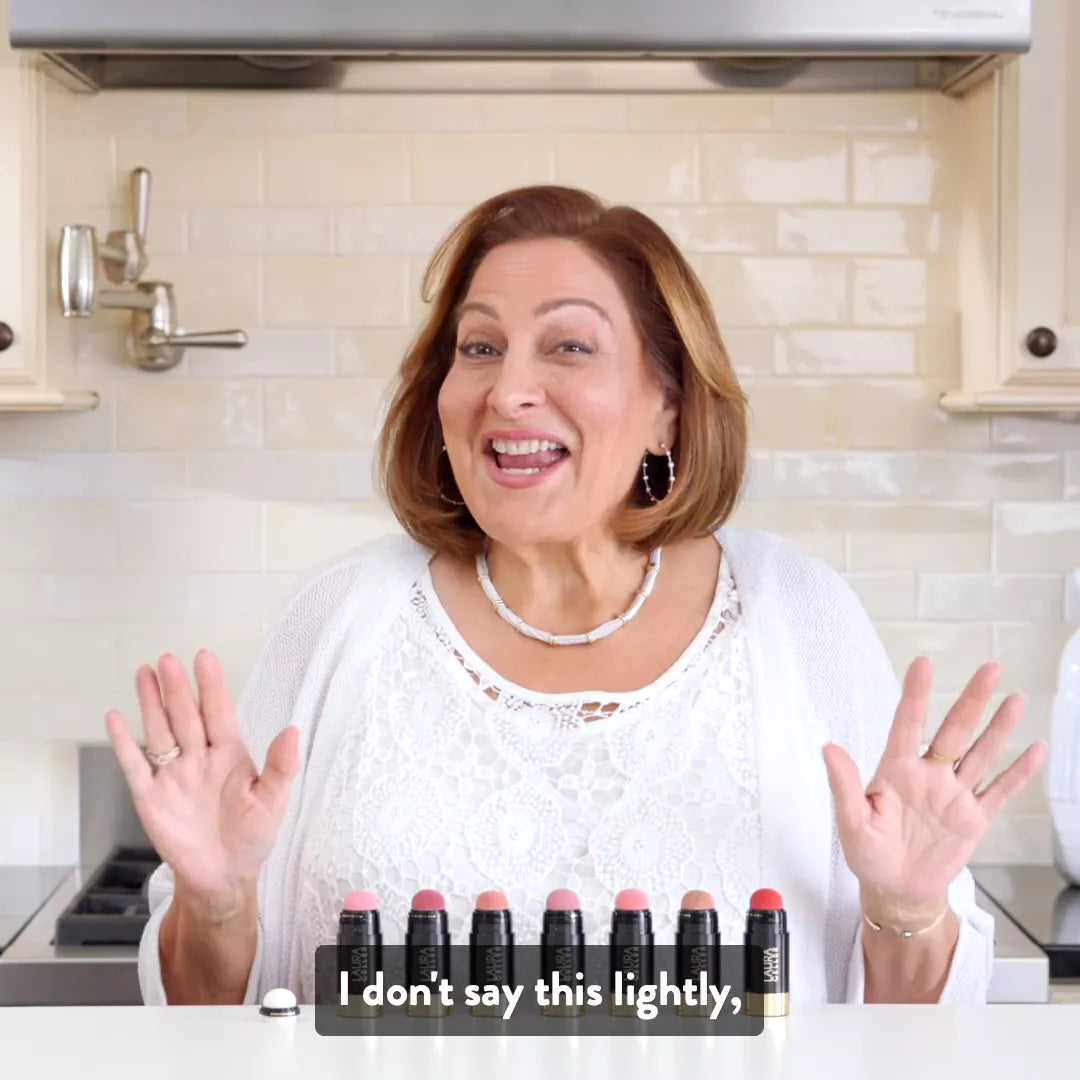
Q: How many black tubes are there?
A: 7